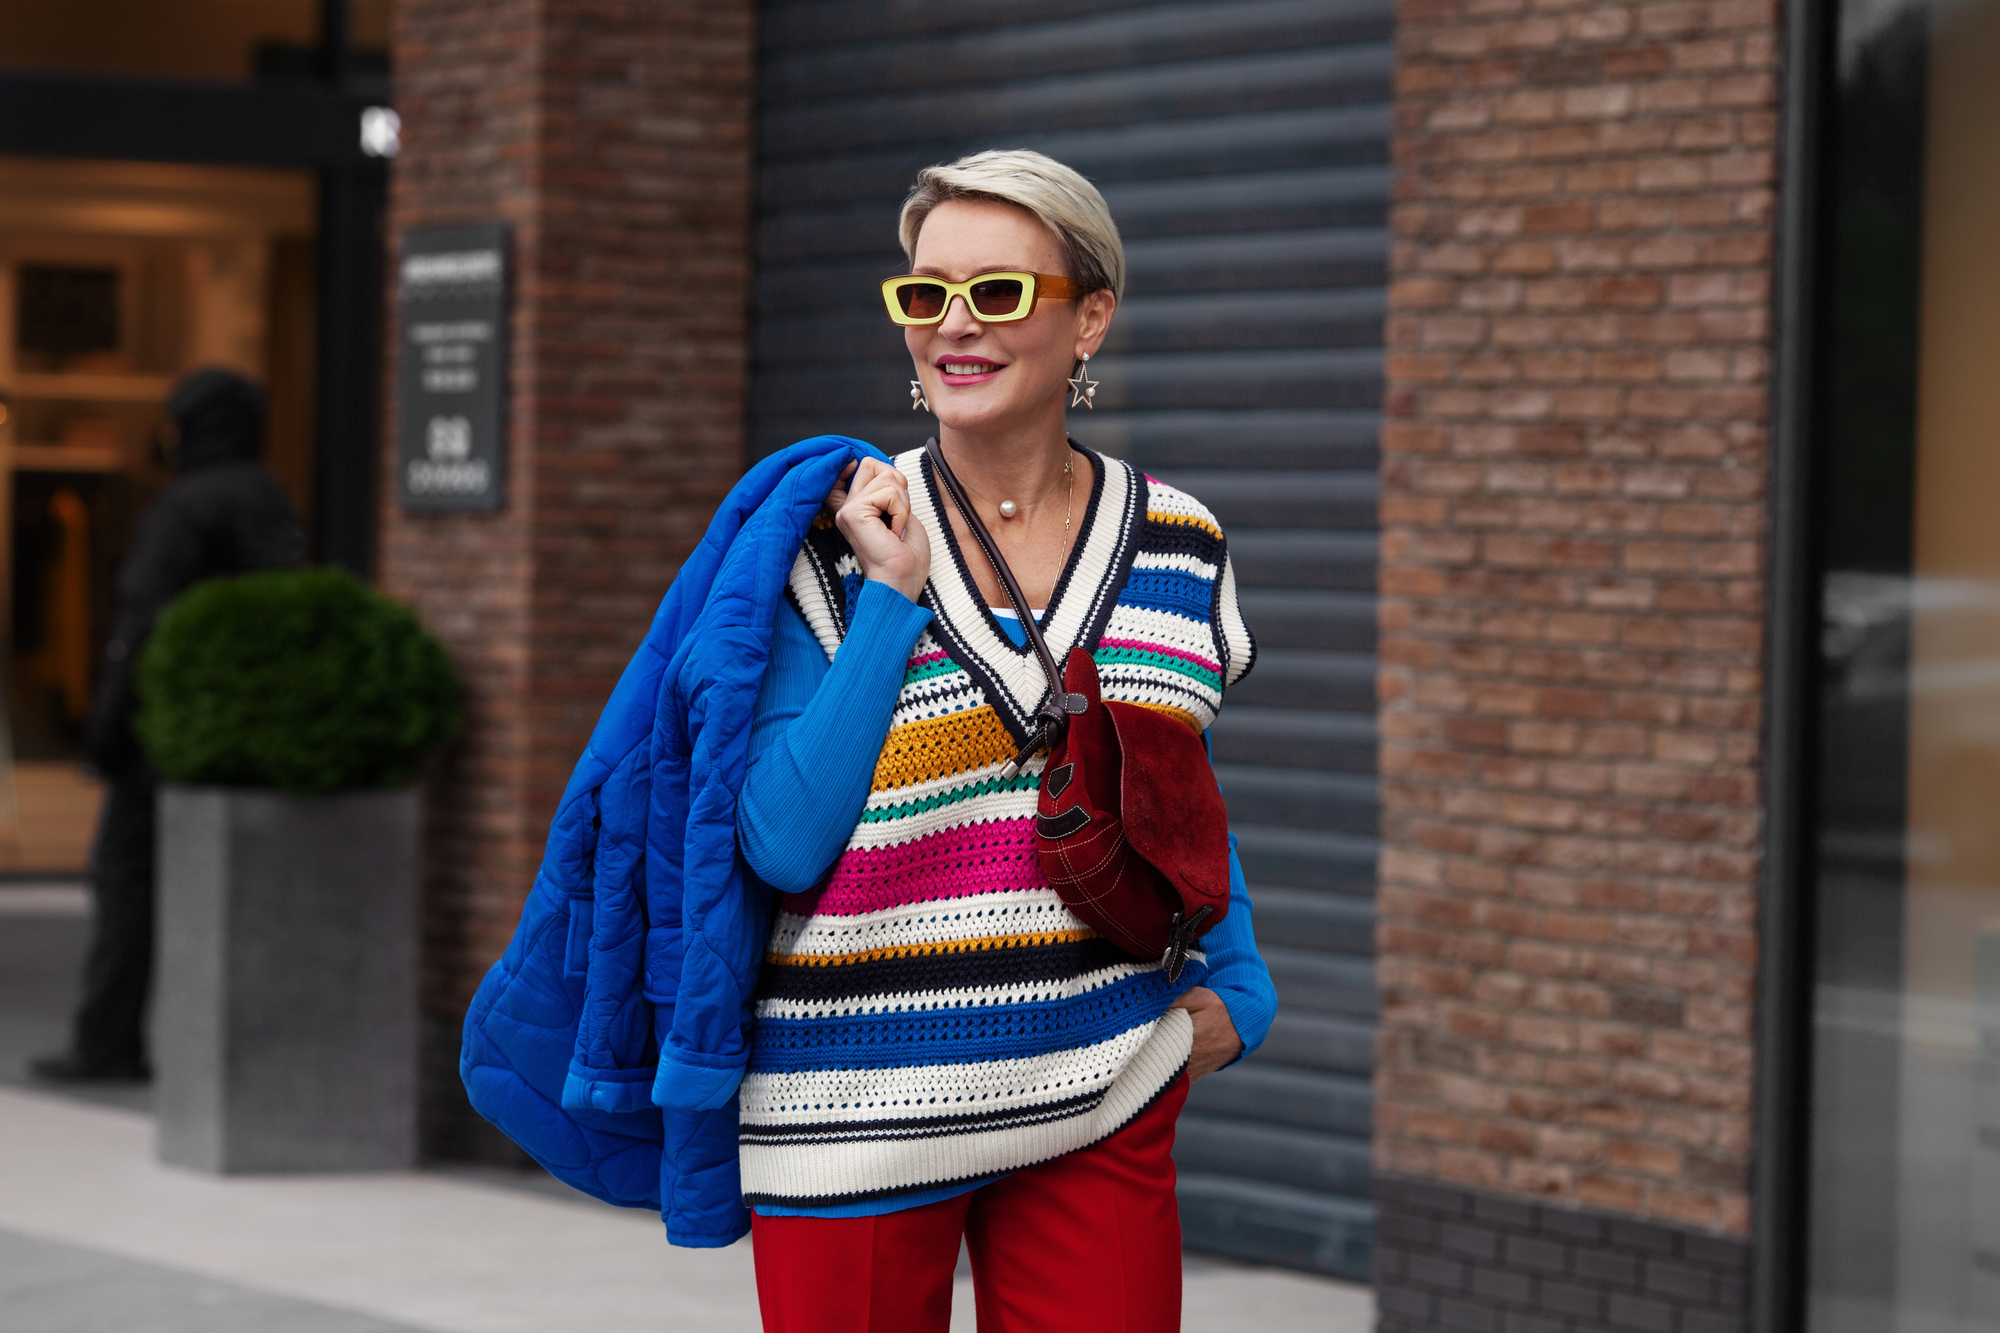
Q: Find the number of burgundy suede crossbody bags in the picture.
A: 1